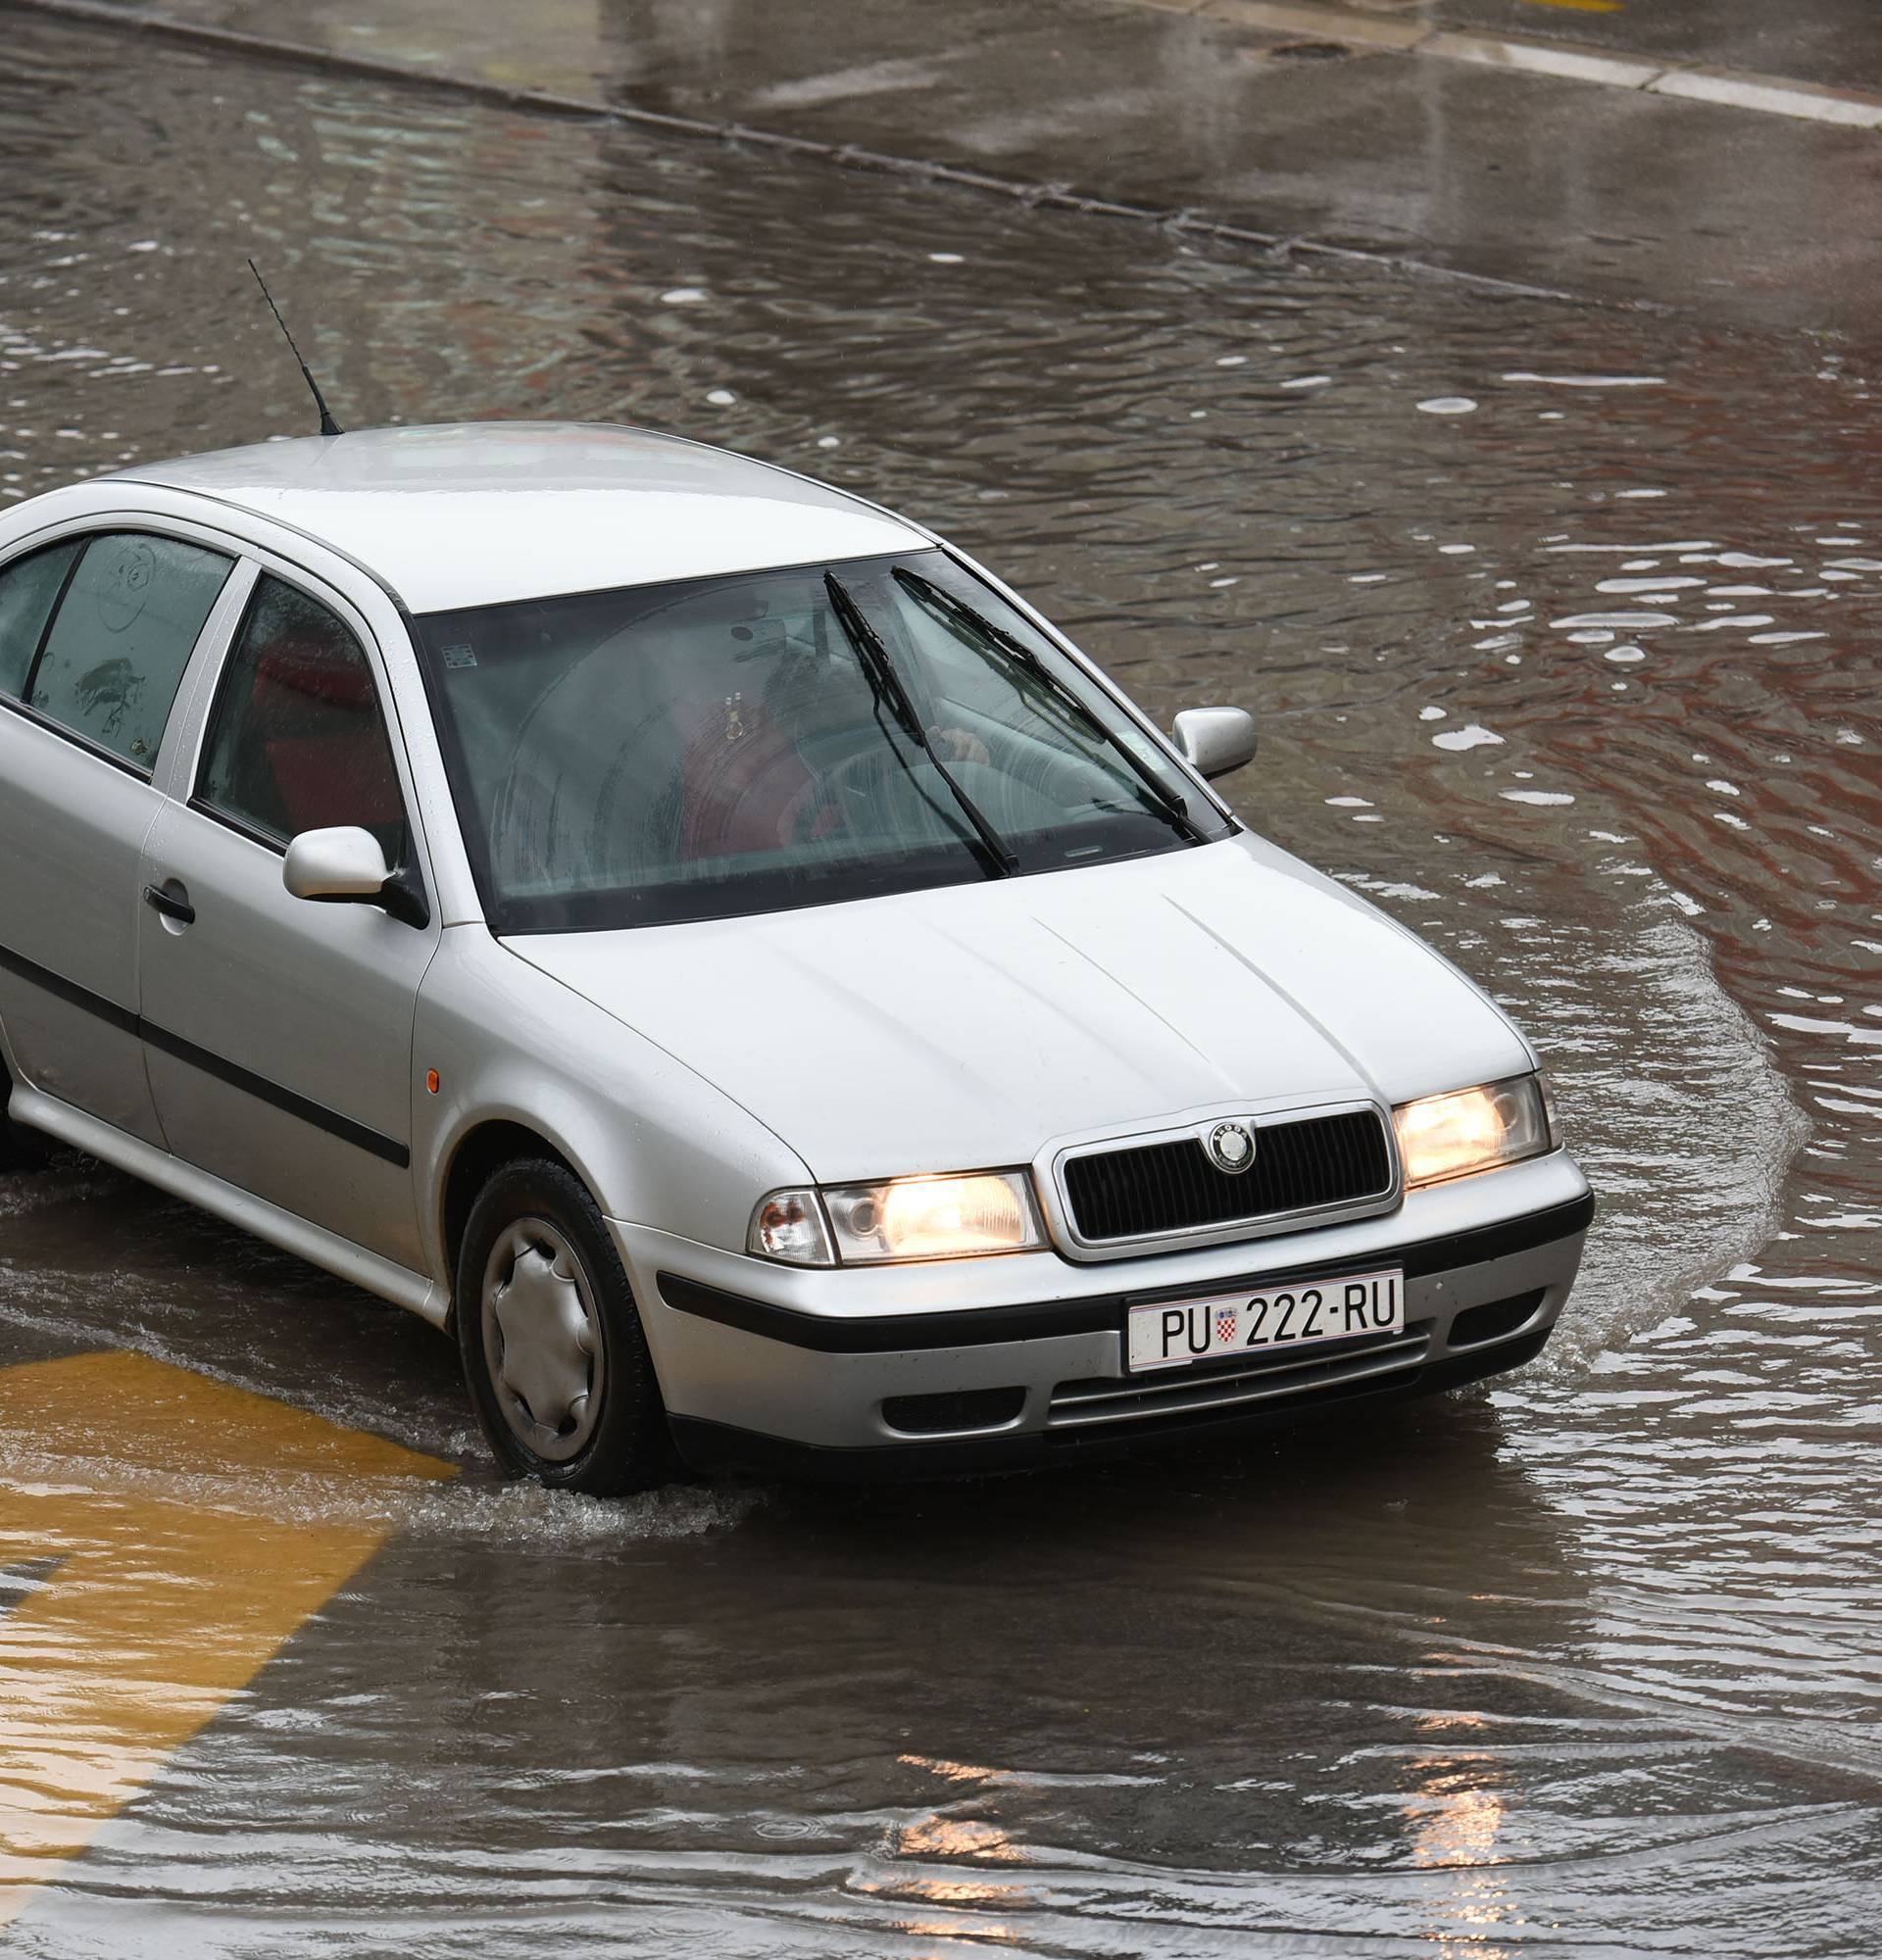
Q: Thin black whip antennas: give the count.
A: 1